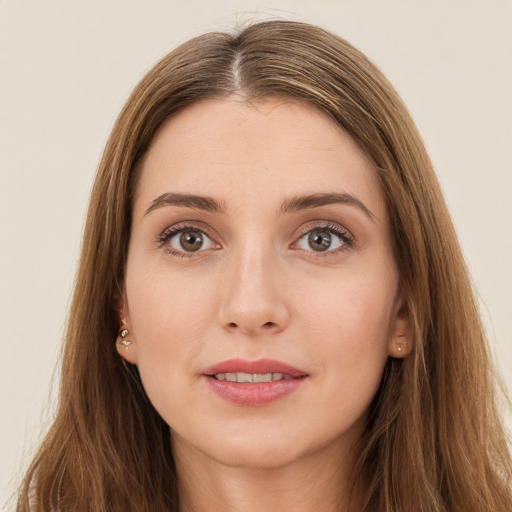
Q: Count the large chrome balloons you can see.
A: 0